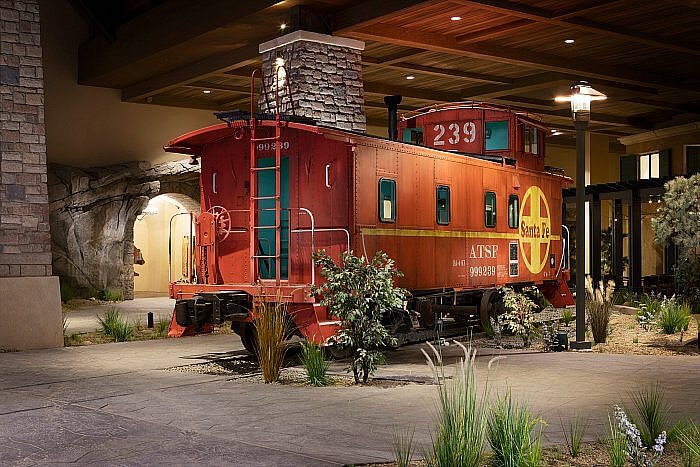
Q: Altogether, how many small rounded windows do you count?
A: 4